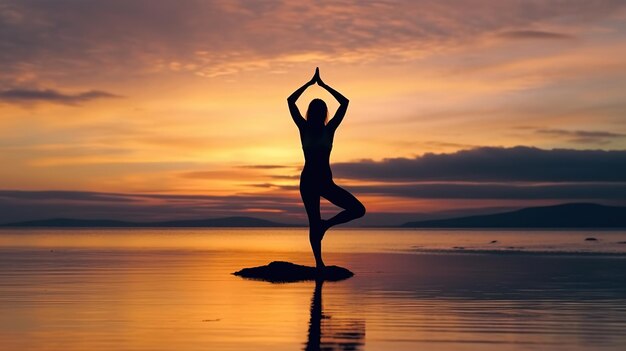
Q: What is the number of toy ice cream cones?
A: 0